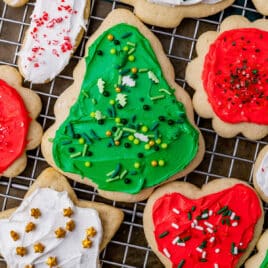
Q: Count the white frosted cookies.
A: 4